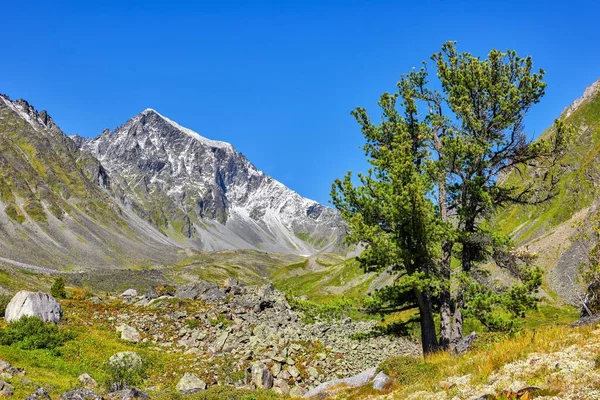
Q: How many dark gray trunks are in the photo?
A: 3